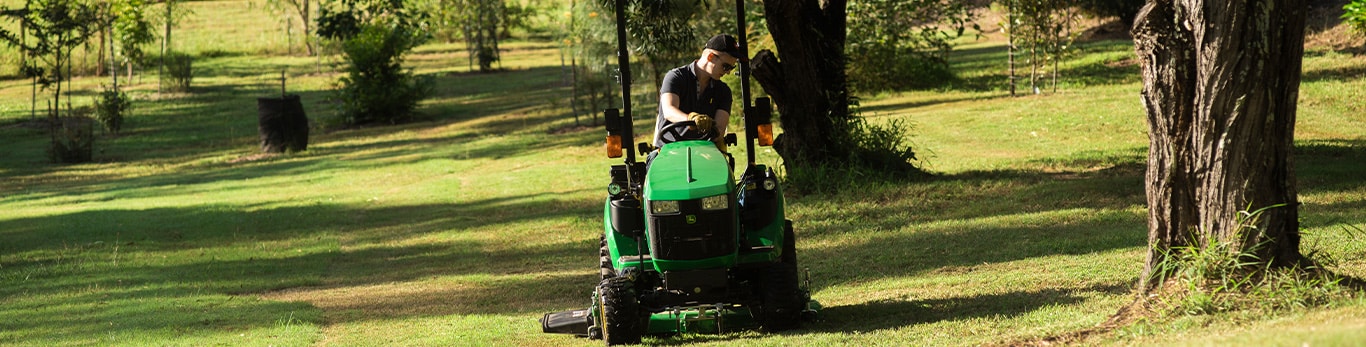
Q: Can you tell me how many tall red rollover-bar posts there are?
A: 0